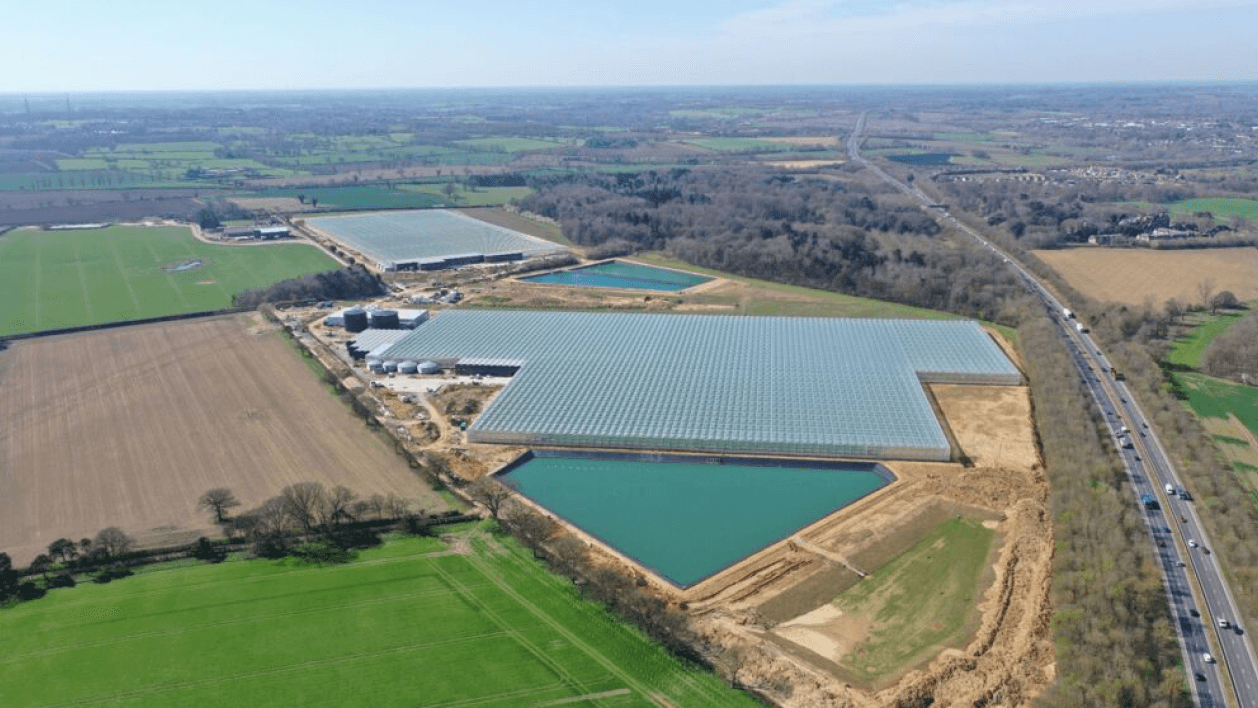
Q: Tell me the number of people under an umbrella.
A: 0